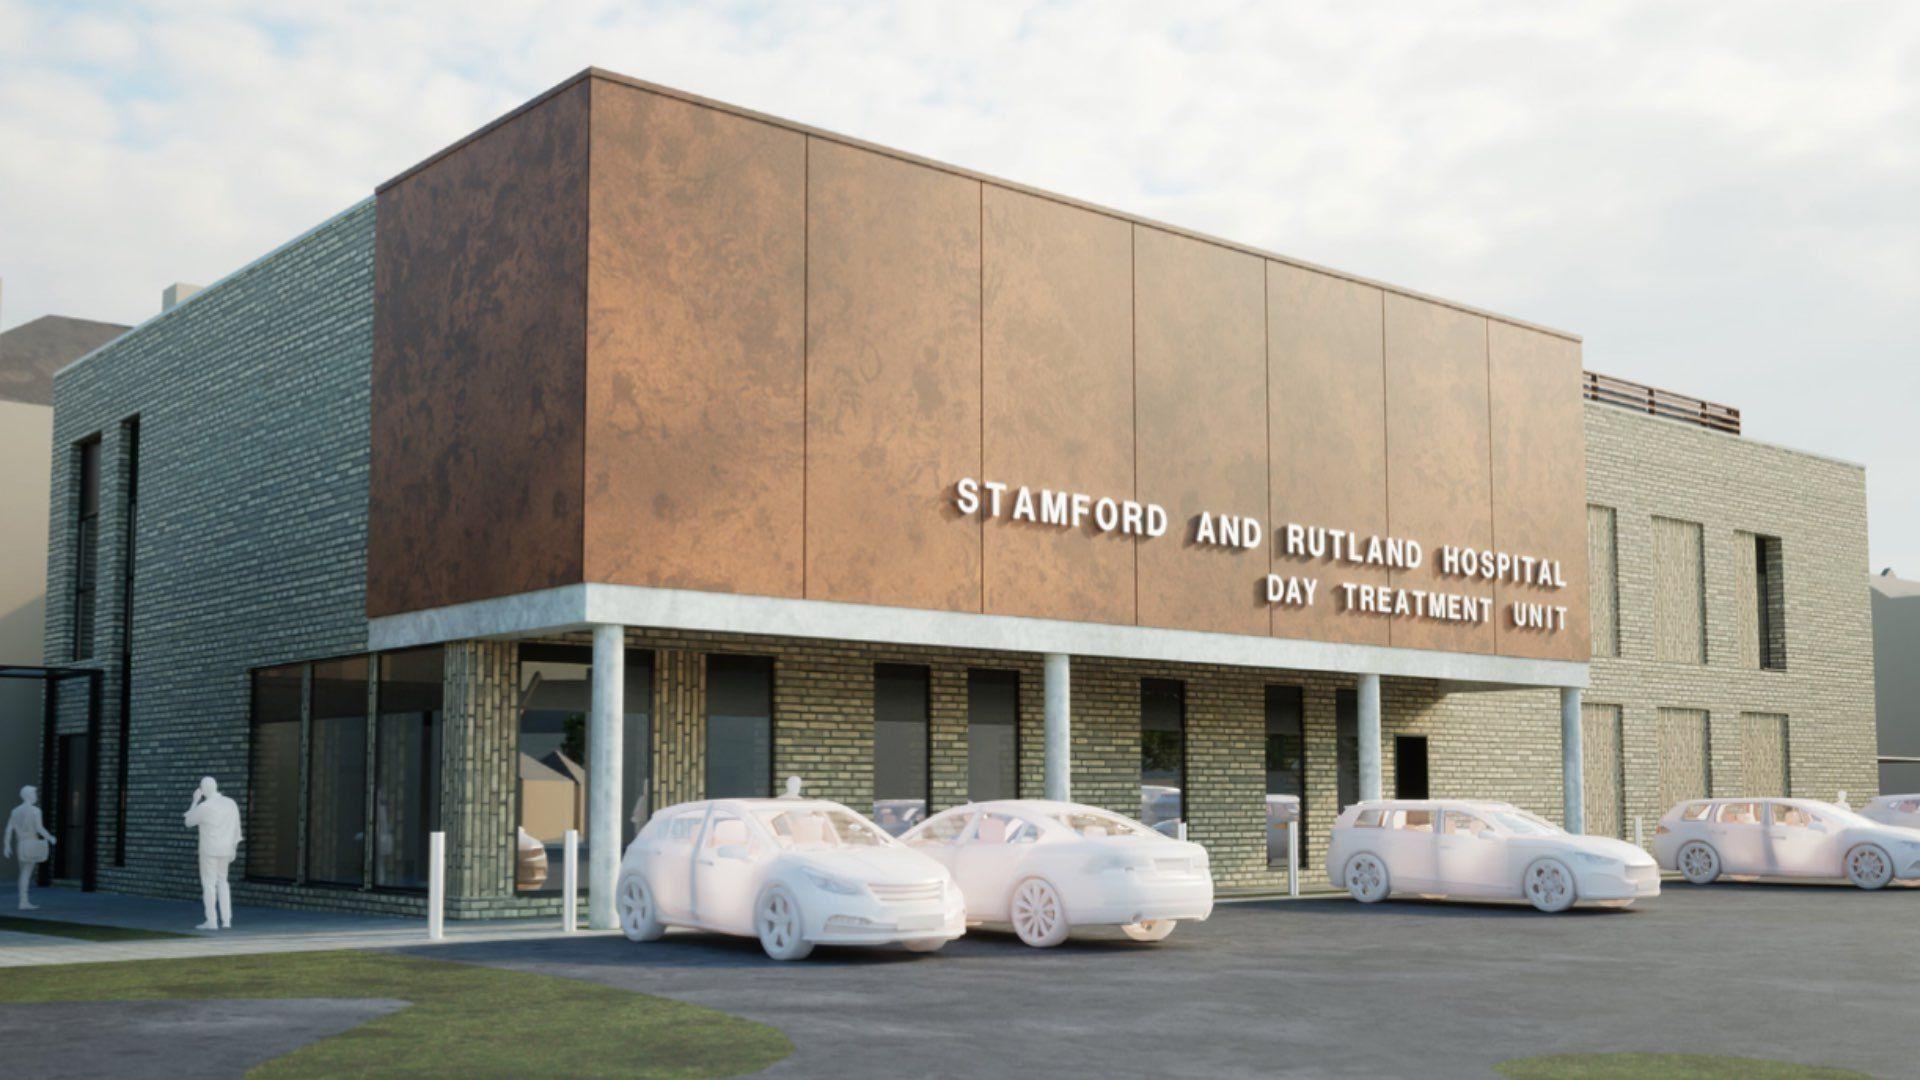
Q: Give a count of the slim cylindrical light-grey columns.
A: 4